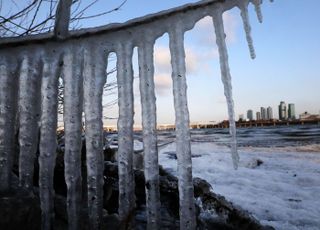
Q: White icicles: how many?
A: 11